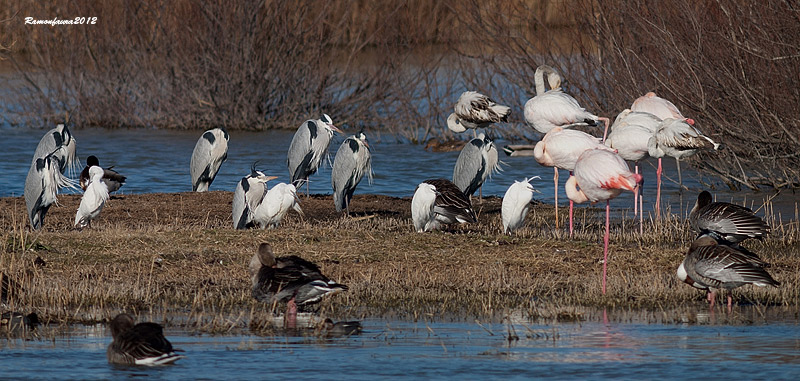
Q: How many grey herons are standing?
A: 7